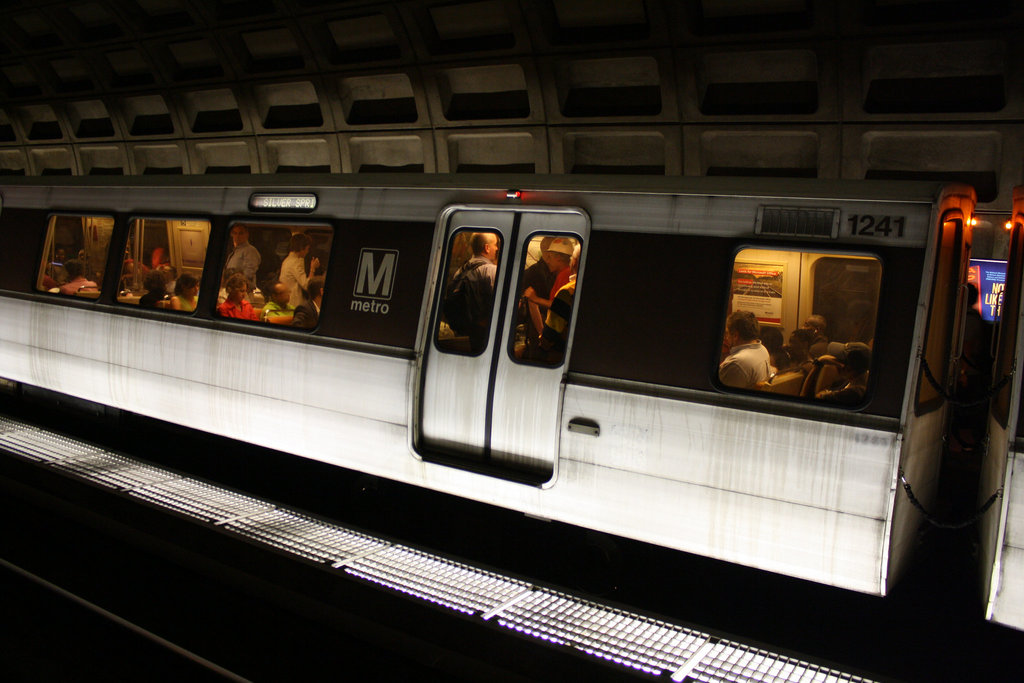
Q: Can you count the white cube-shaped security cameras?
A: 0